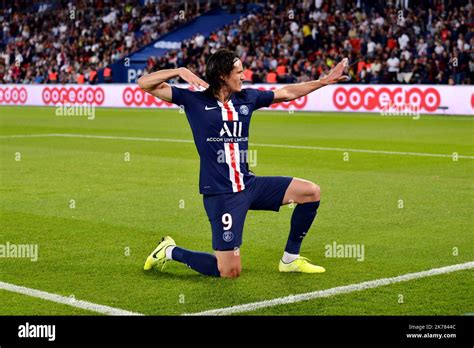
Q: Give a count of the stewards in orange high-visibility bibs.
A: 7